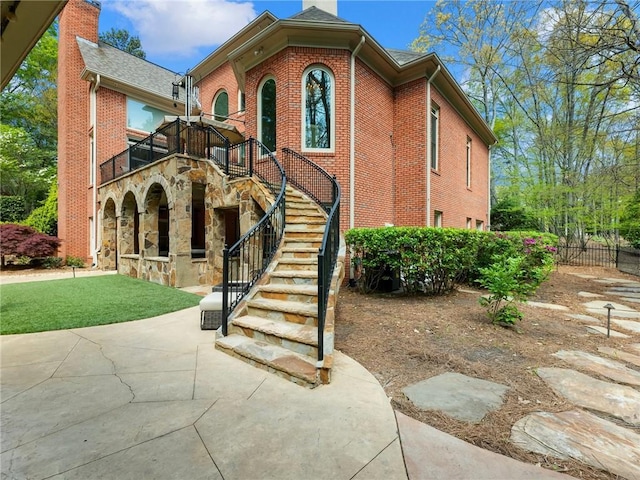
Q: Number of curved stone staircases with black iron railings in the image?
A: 1